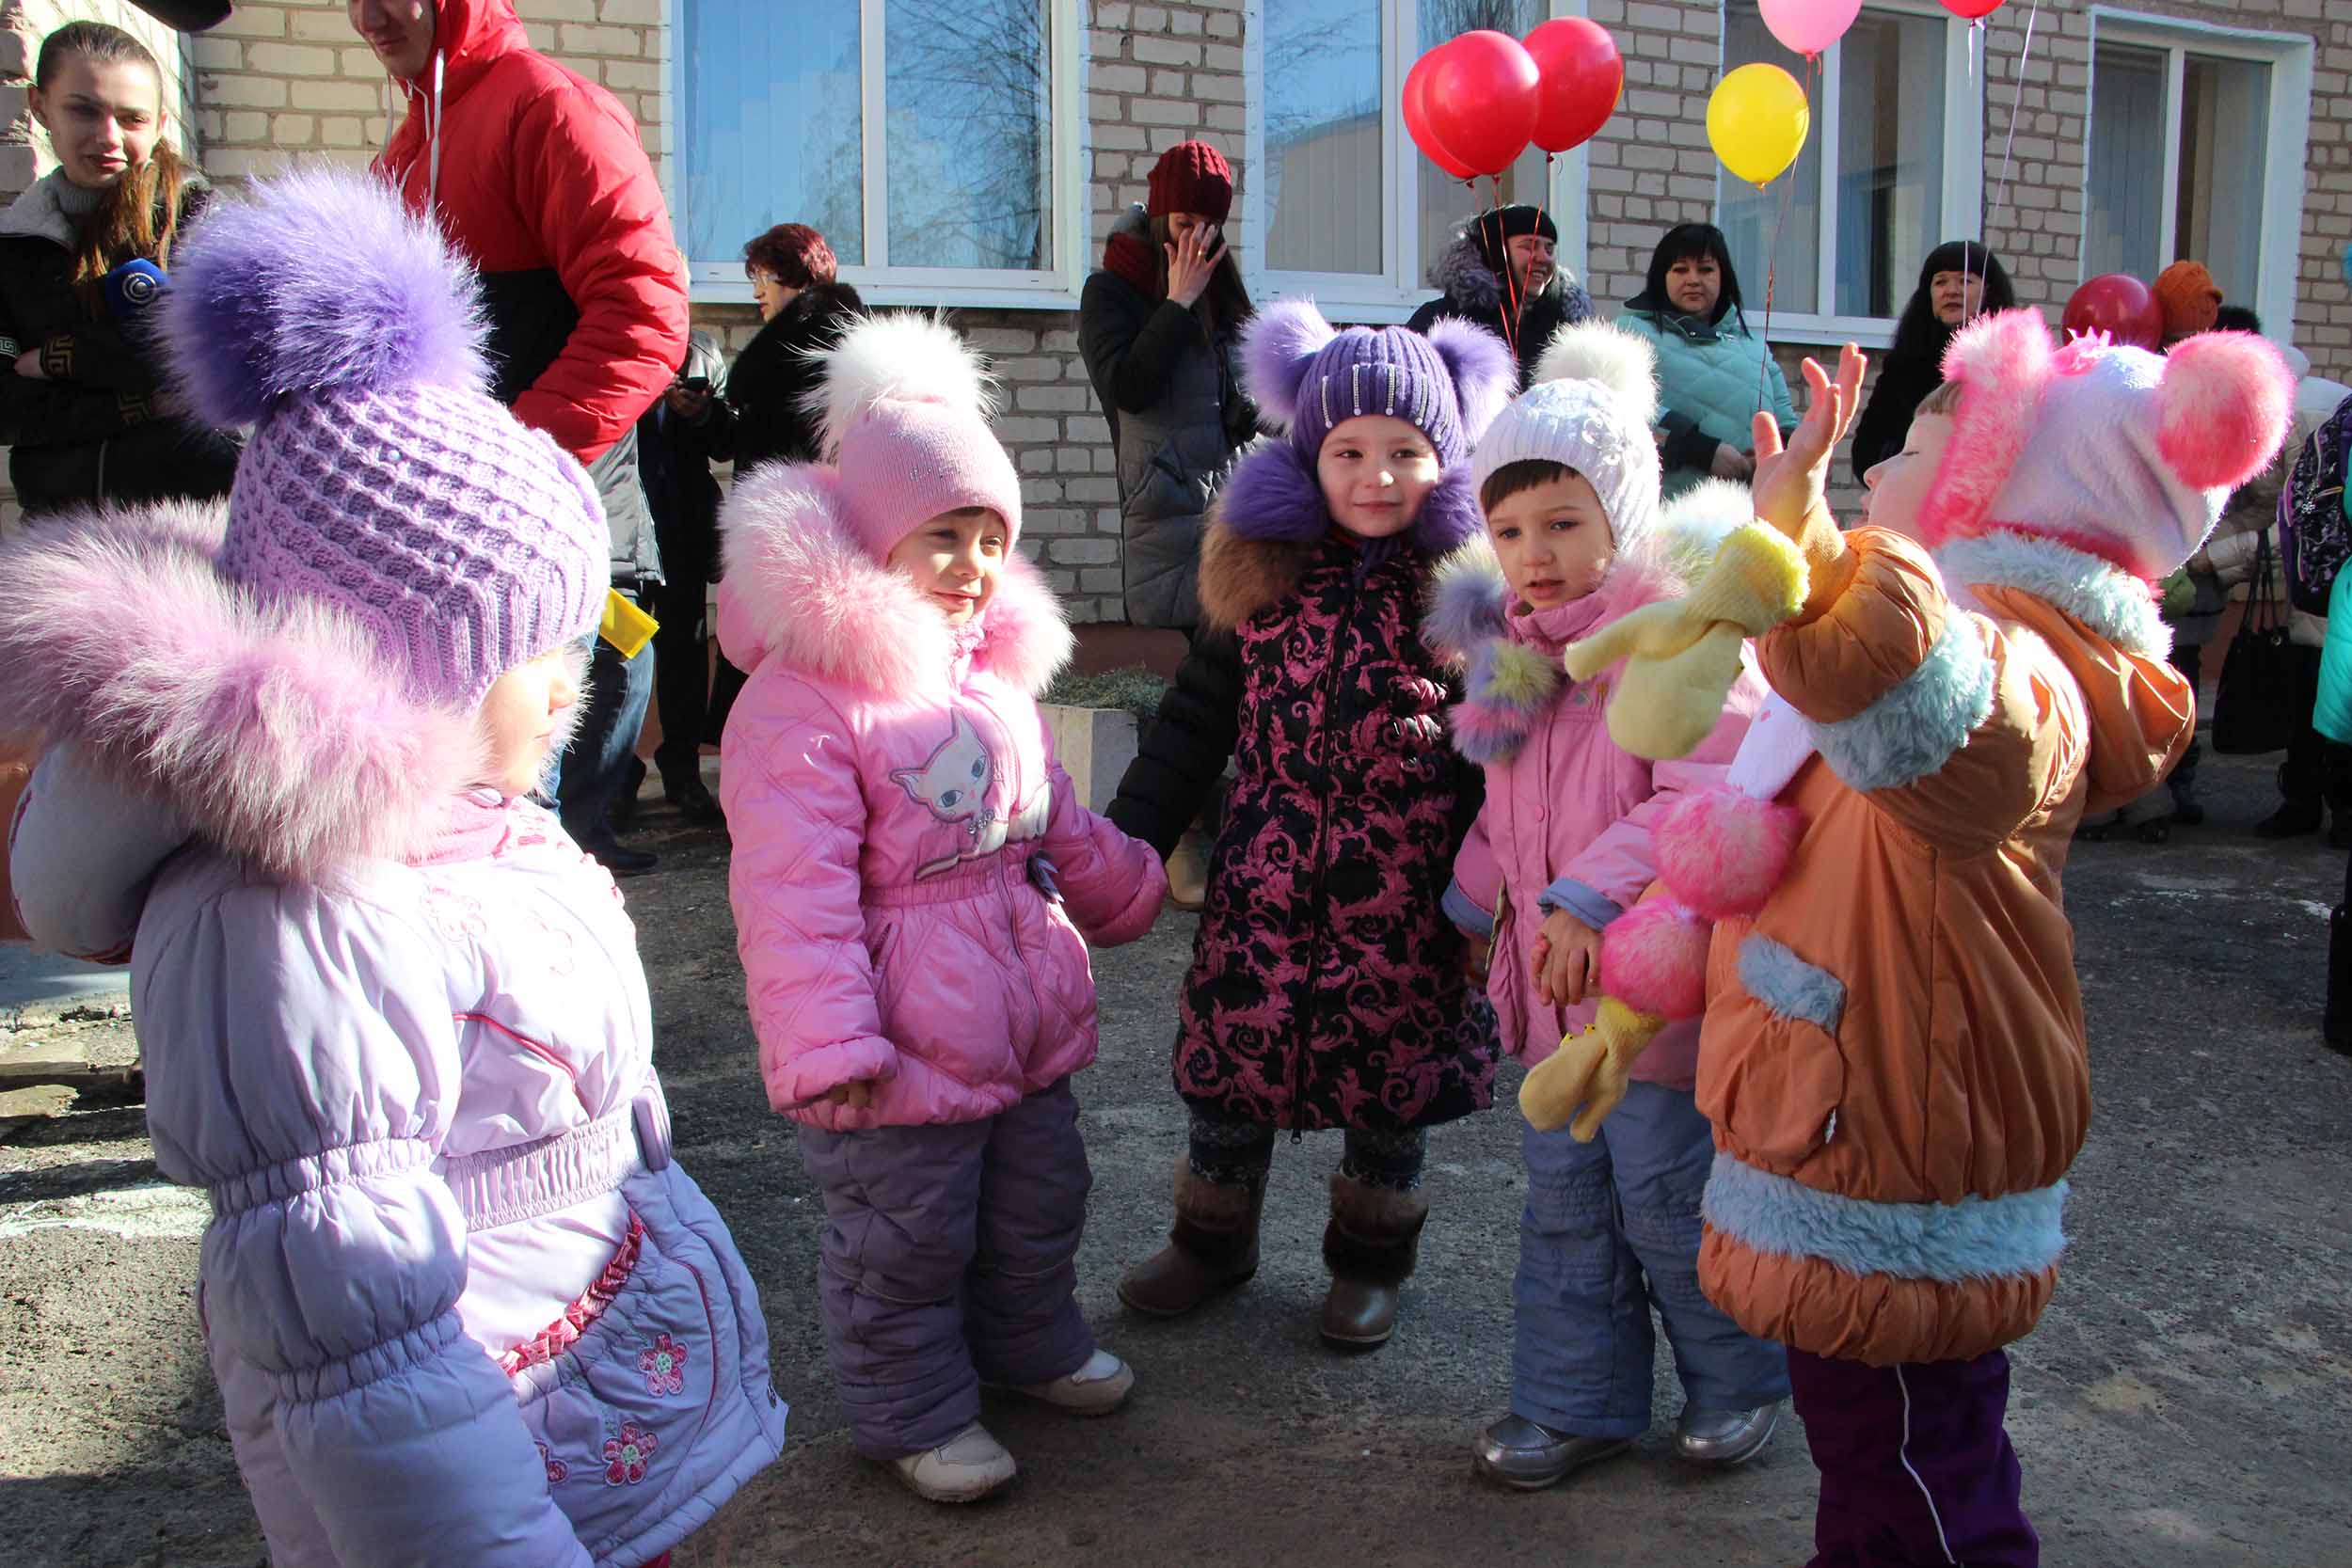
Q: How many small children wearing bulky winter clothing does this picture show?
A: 5